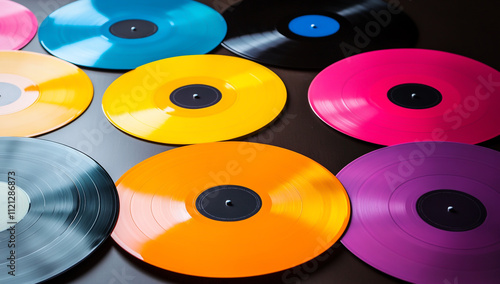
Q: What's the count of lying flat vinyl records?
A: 9